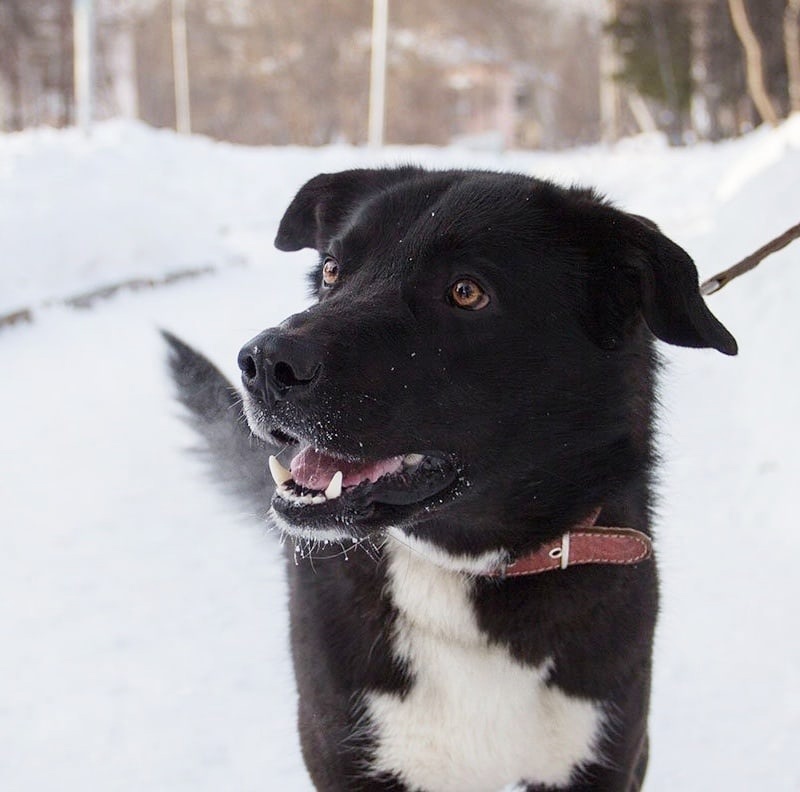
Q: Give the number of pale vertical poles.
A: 3